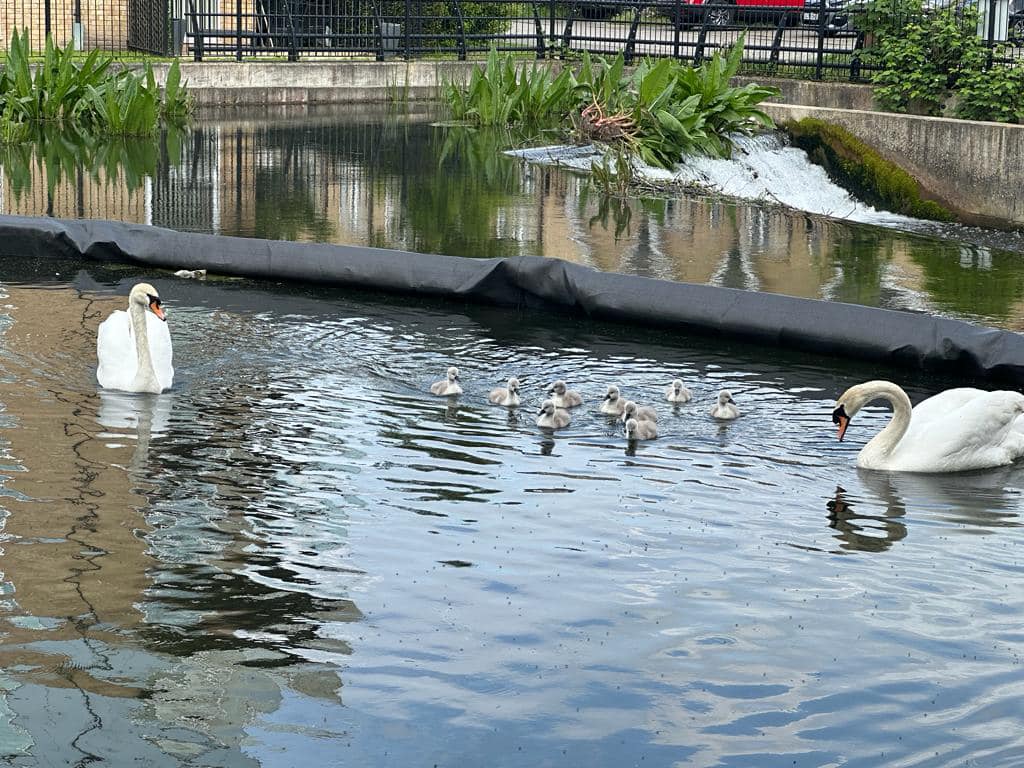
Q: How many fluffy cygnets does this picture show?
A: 9